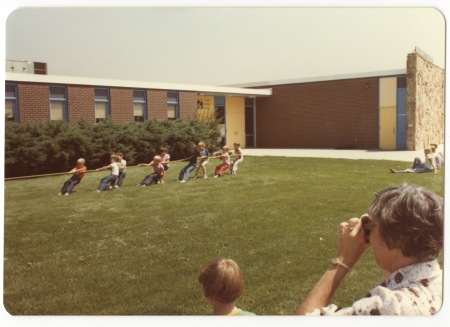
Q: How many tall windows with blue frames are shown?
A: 5